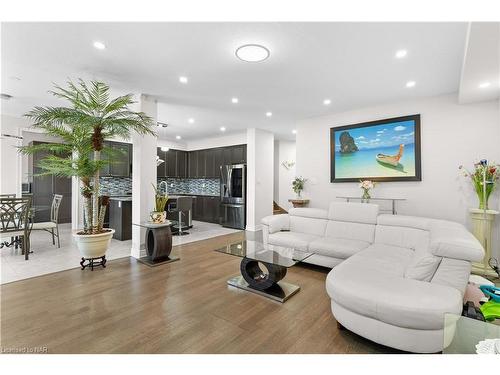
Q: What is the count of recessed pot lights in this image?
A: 12